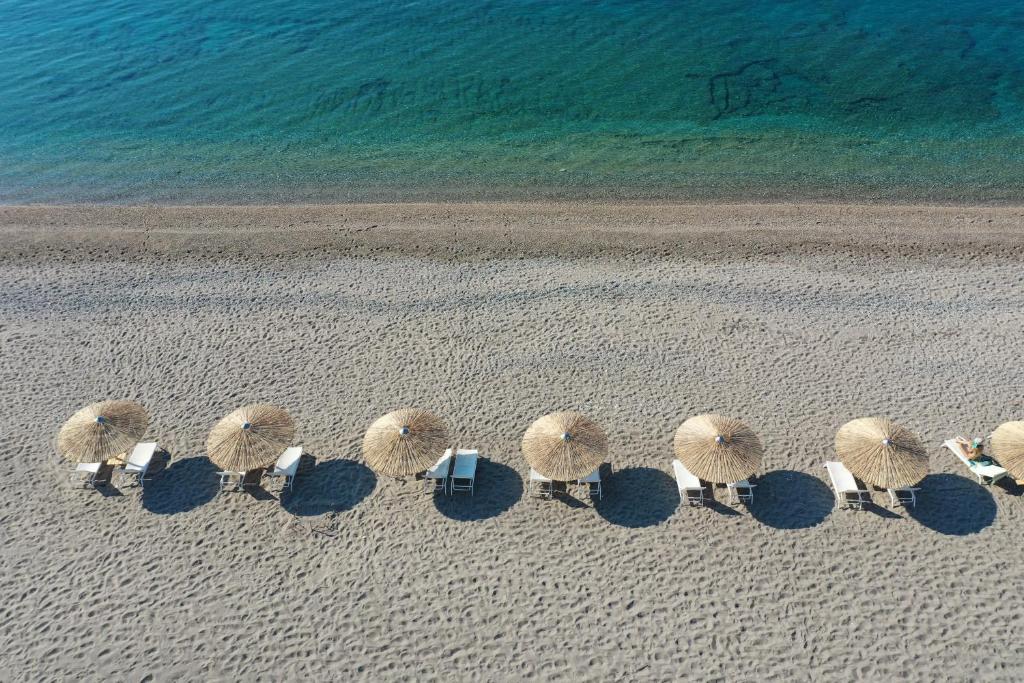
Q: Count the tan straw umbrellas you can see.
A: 7